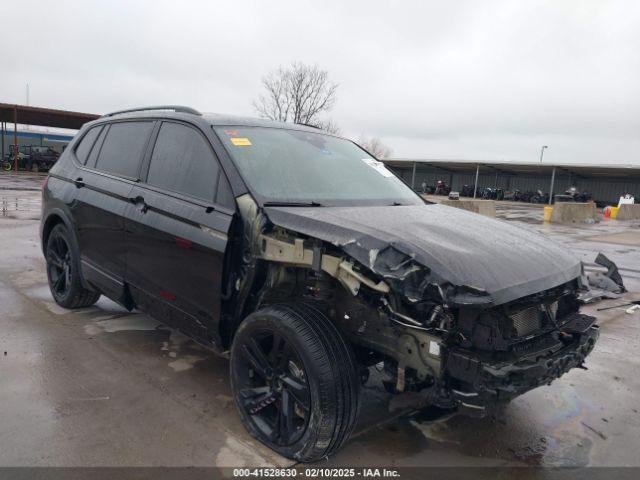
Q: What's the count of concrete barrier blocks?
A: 3